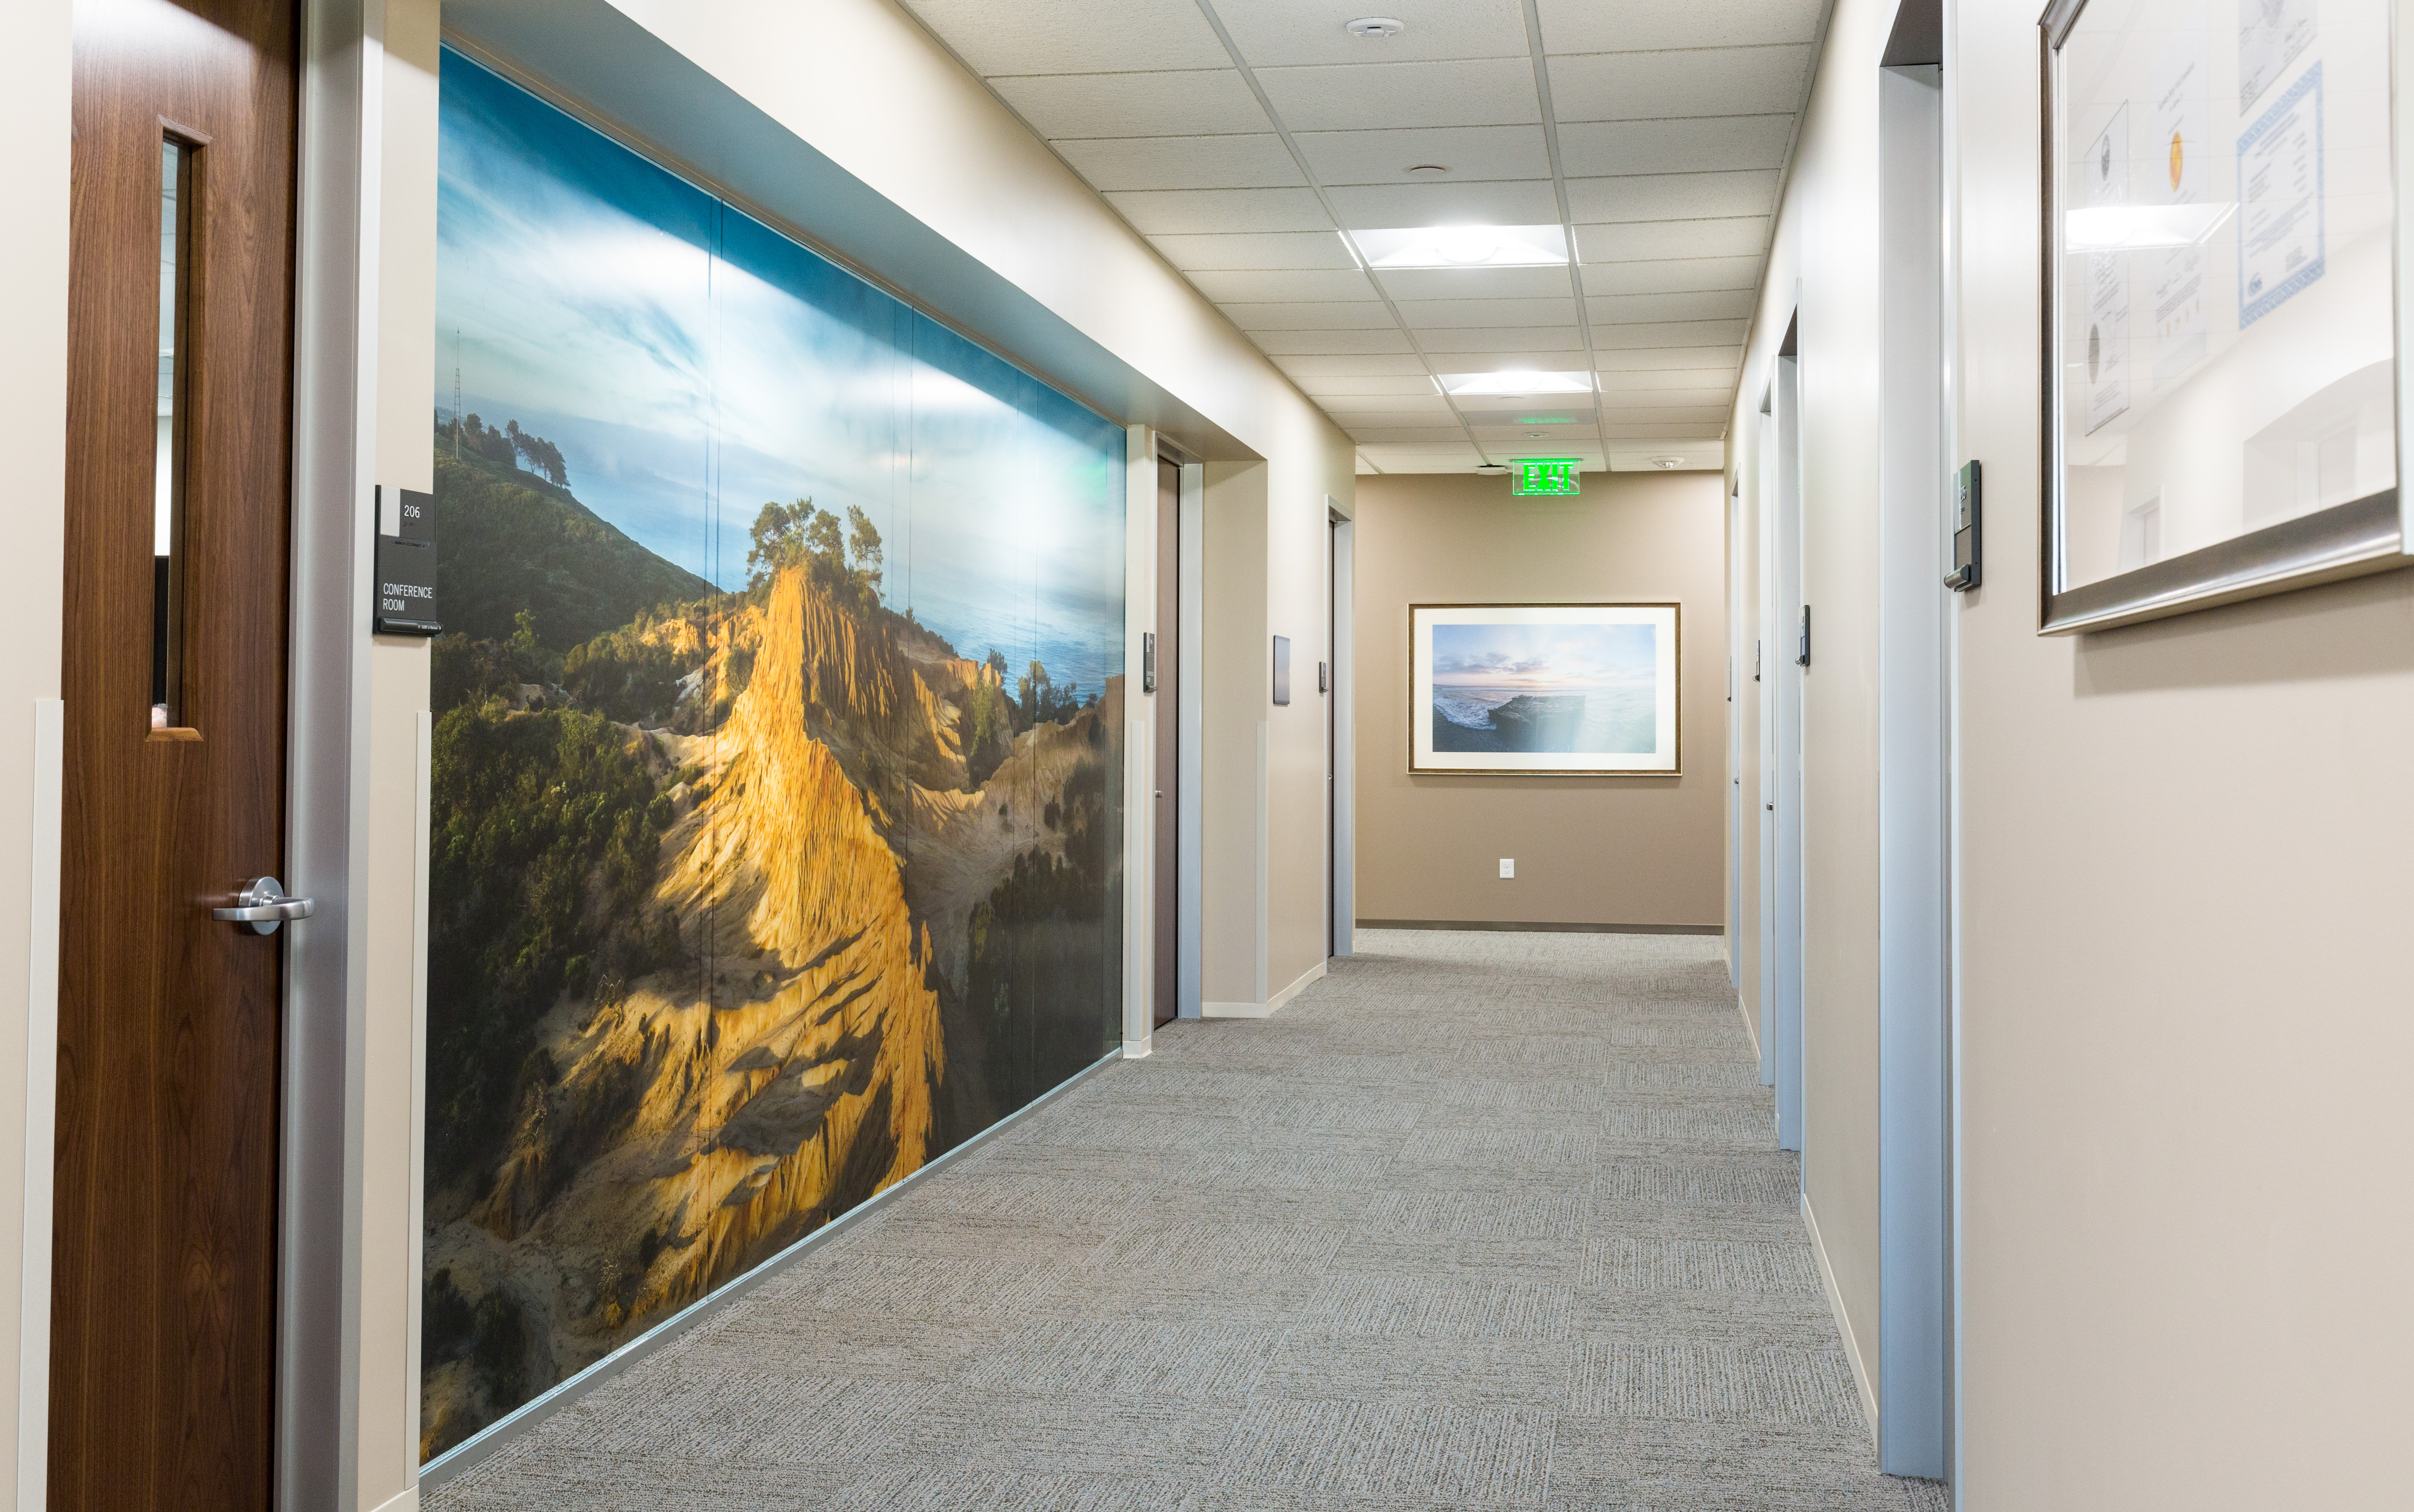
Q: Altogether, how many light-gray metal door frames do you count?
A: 7